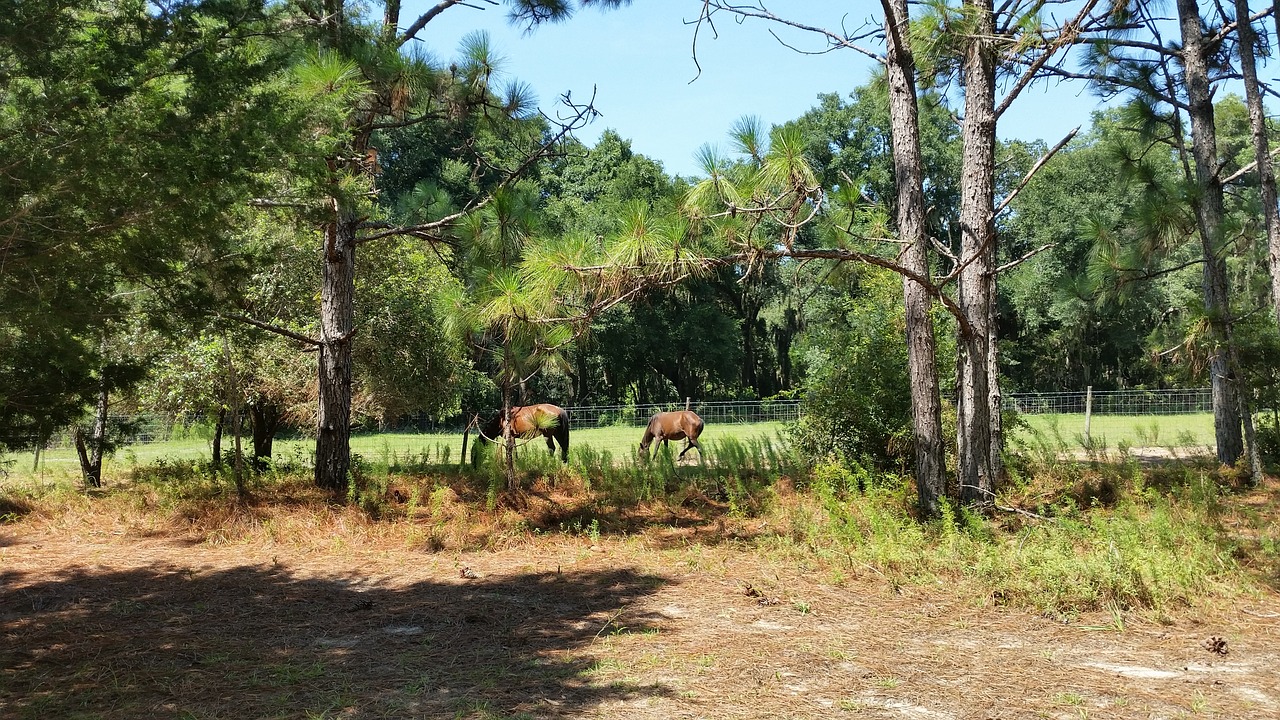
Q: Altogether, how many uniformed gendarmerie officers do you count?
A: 0